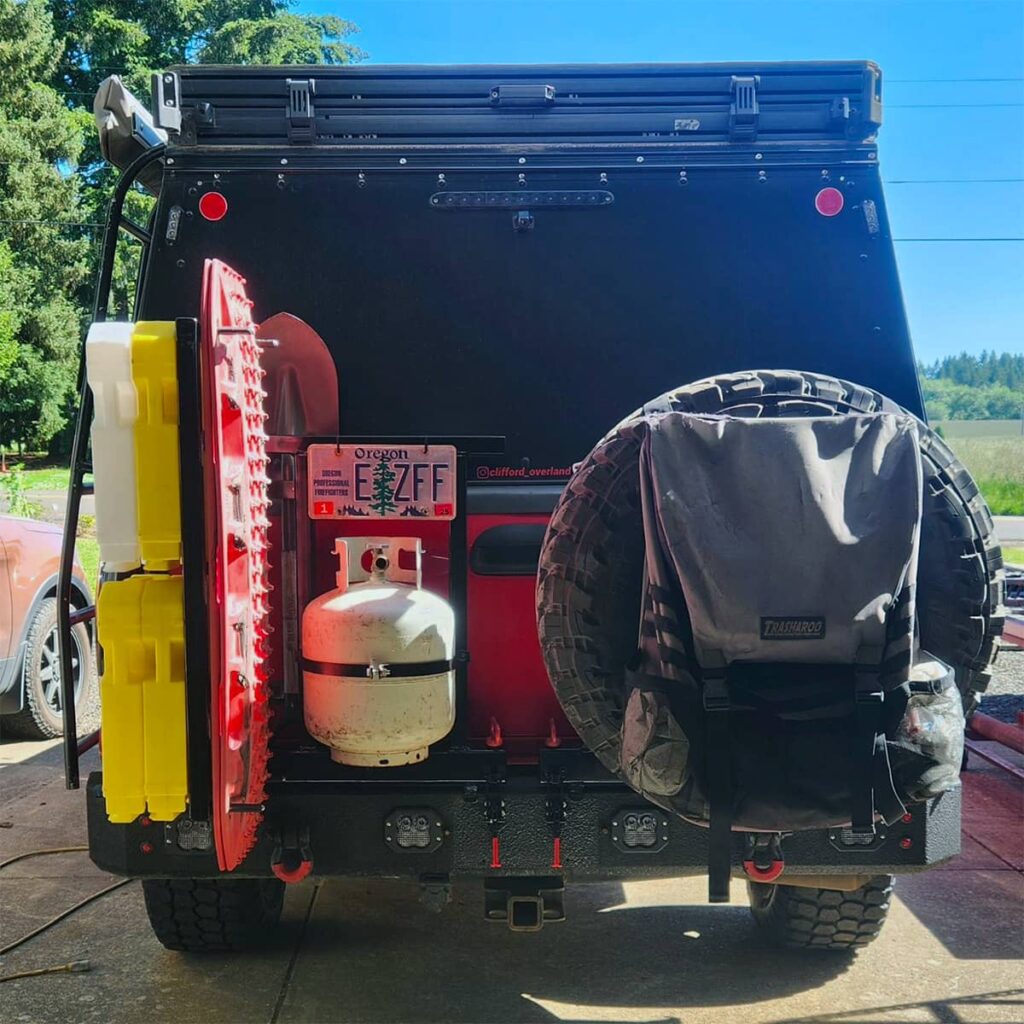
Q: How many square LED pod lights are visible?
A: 4